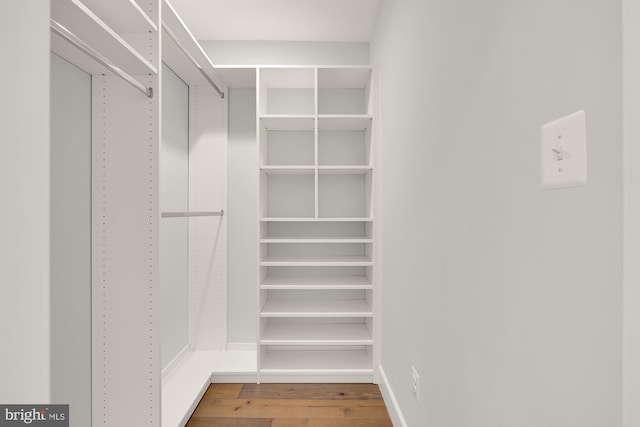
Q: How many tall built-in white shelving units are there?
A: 1